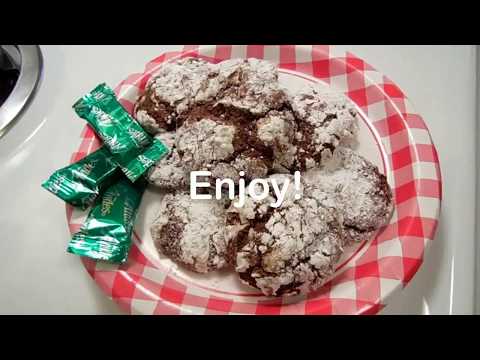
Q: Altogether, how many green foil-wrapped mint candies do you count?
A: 3